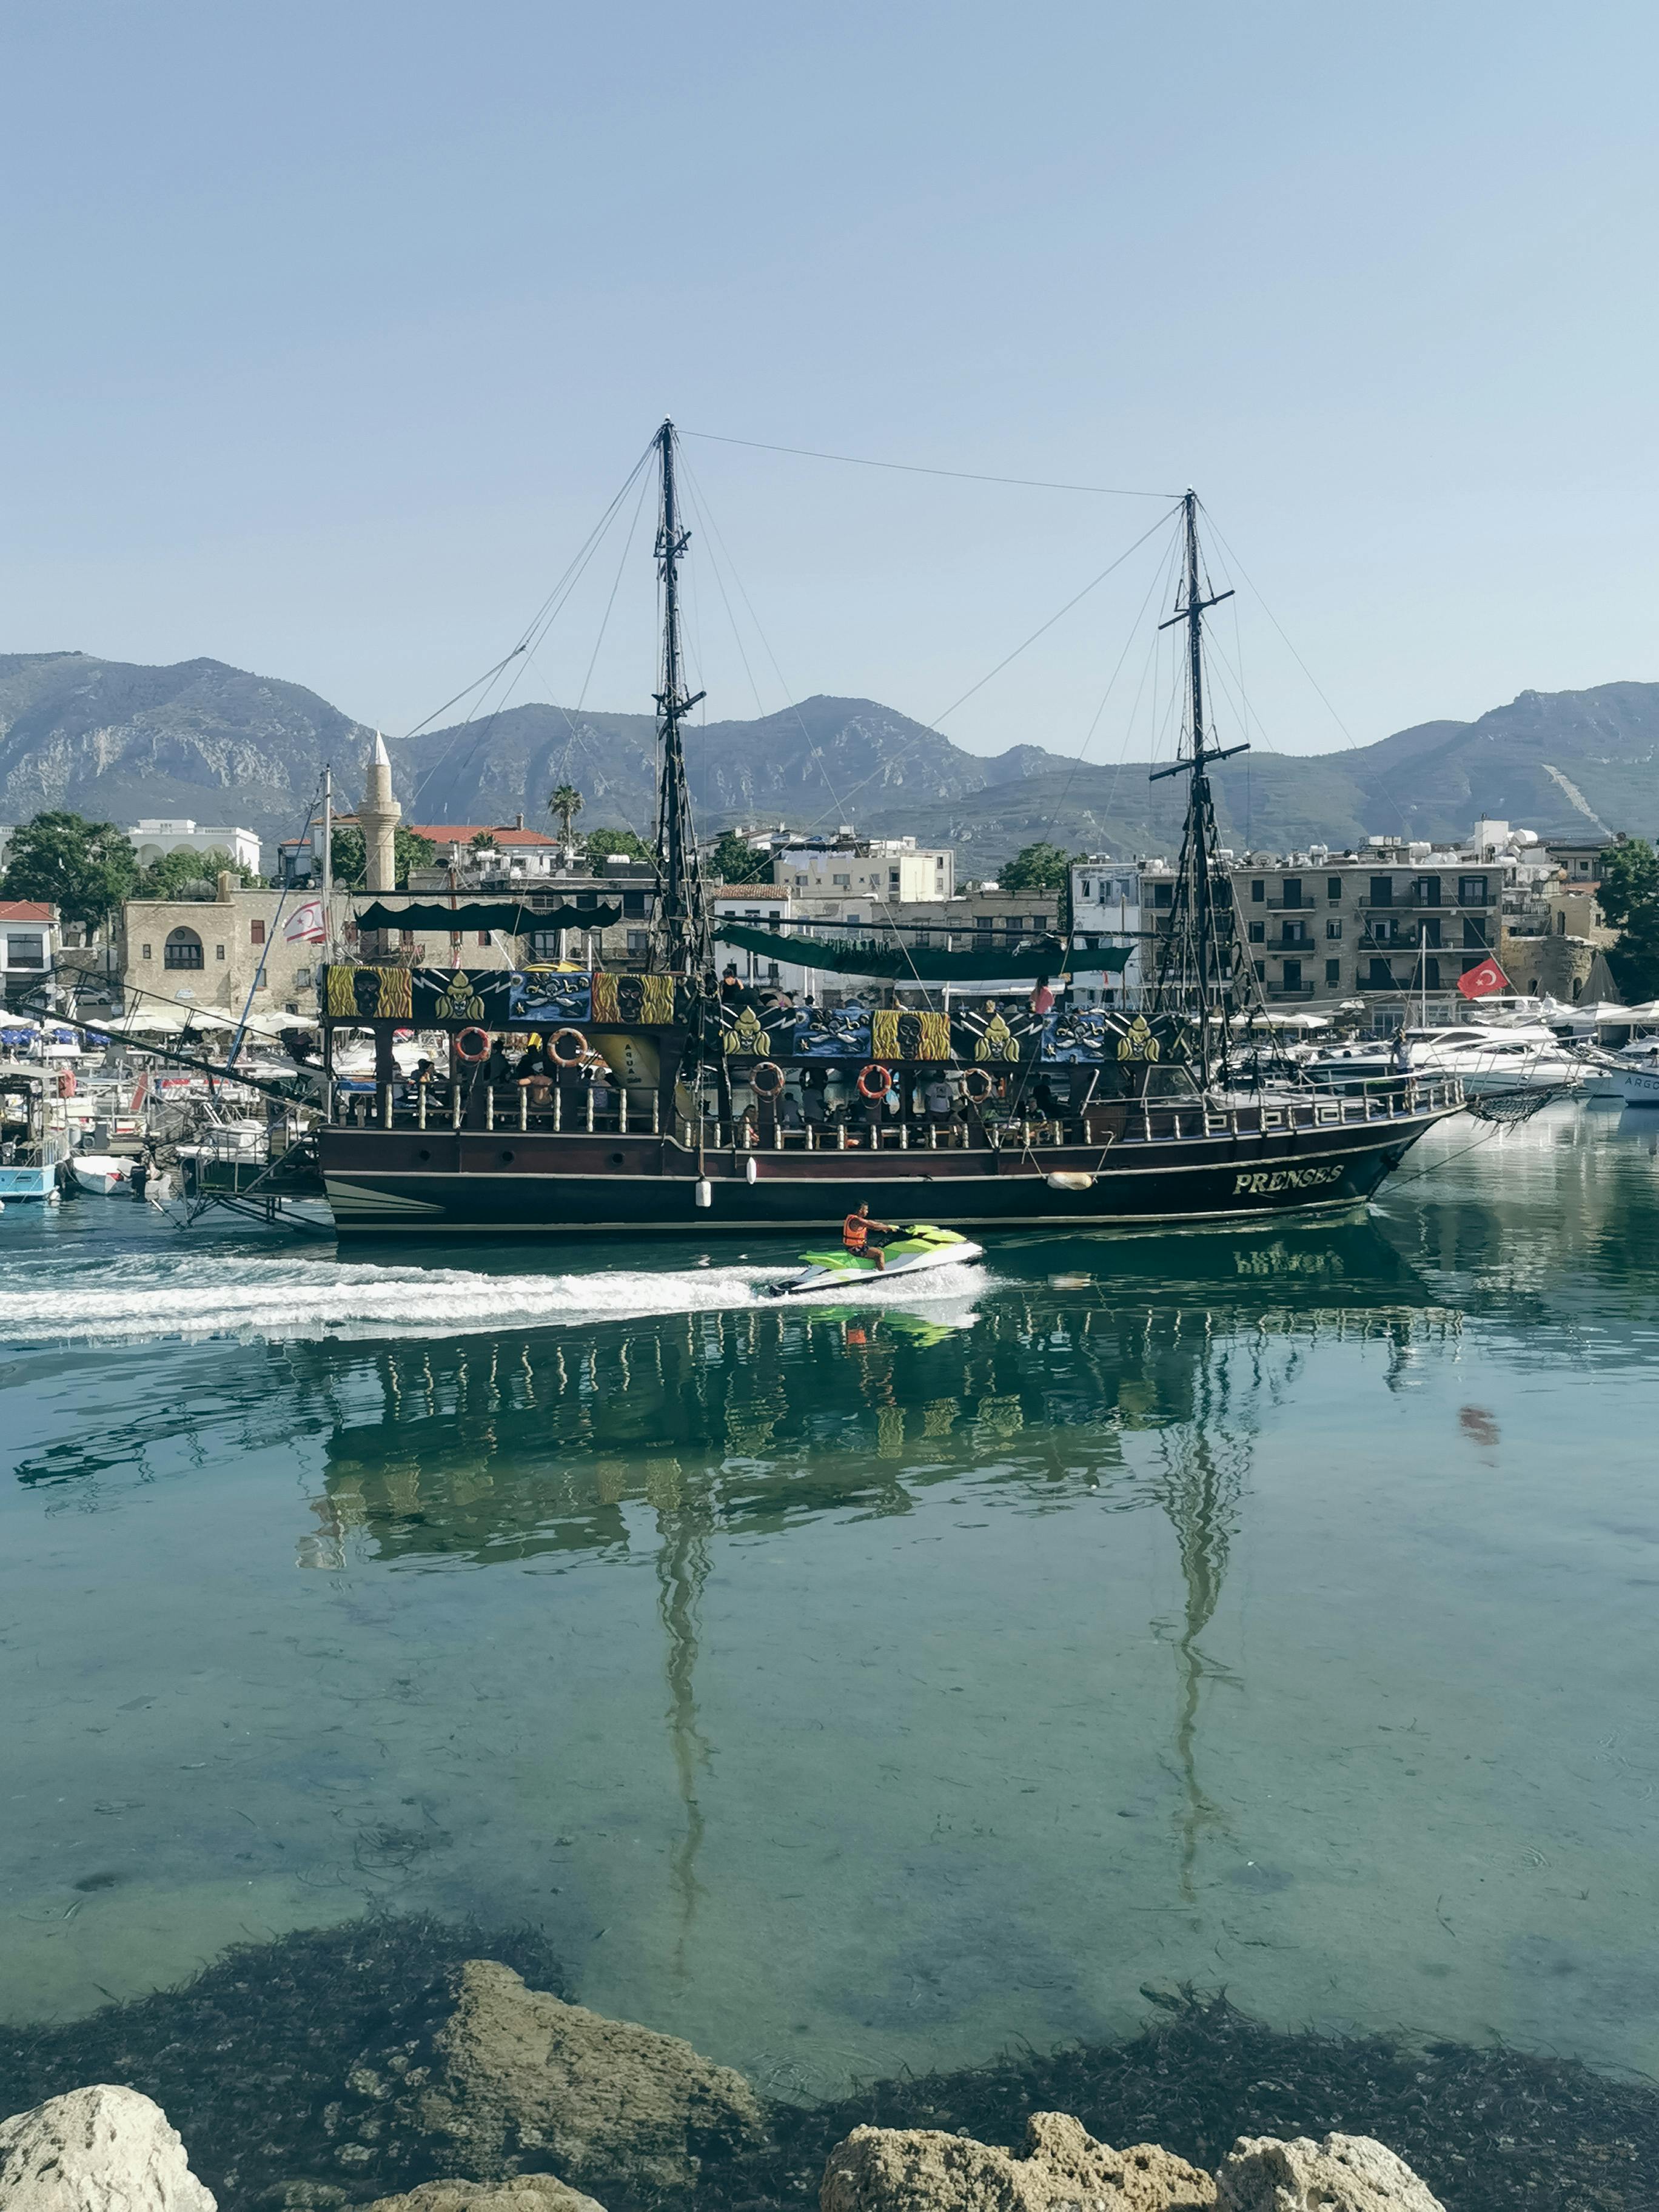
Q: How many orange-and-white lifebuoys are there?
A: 5